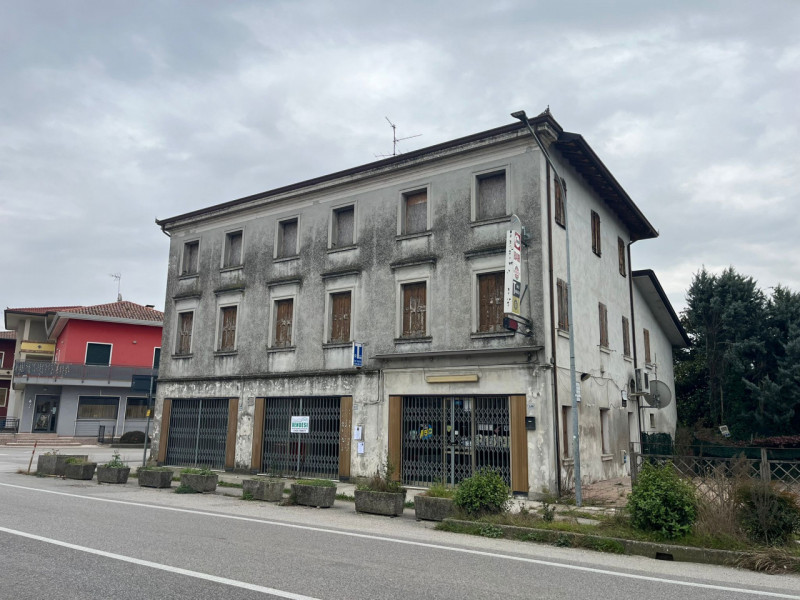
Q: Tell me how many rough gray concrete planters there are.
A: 9